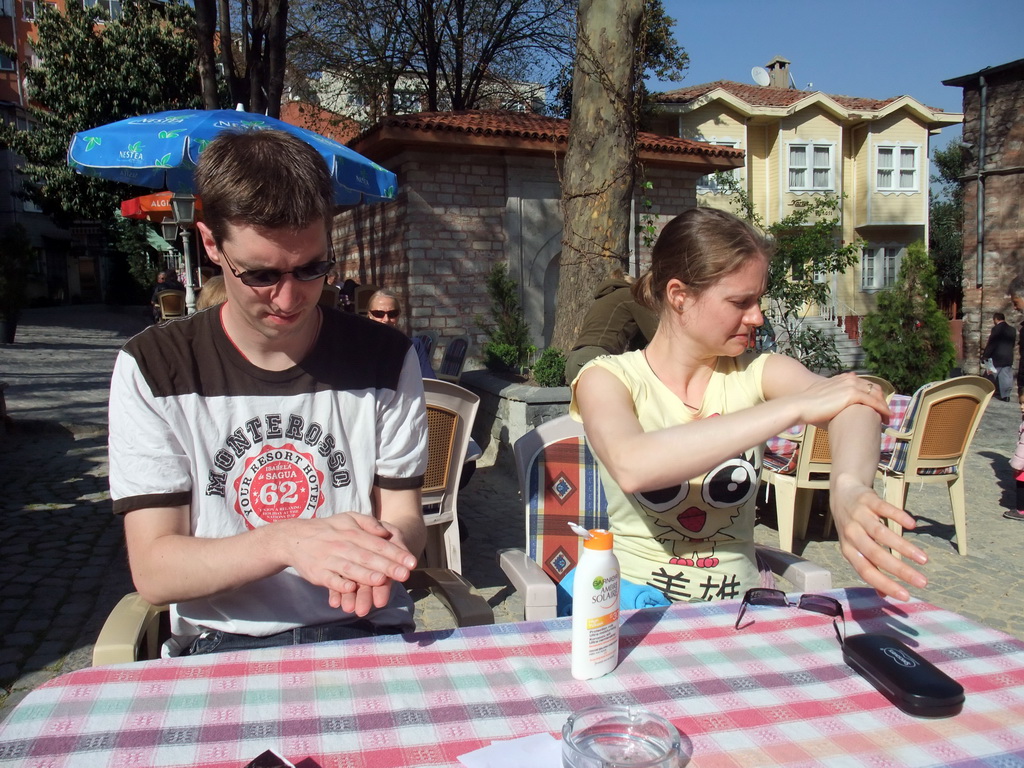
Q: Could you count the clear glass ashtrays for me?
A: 1